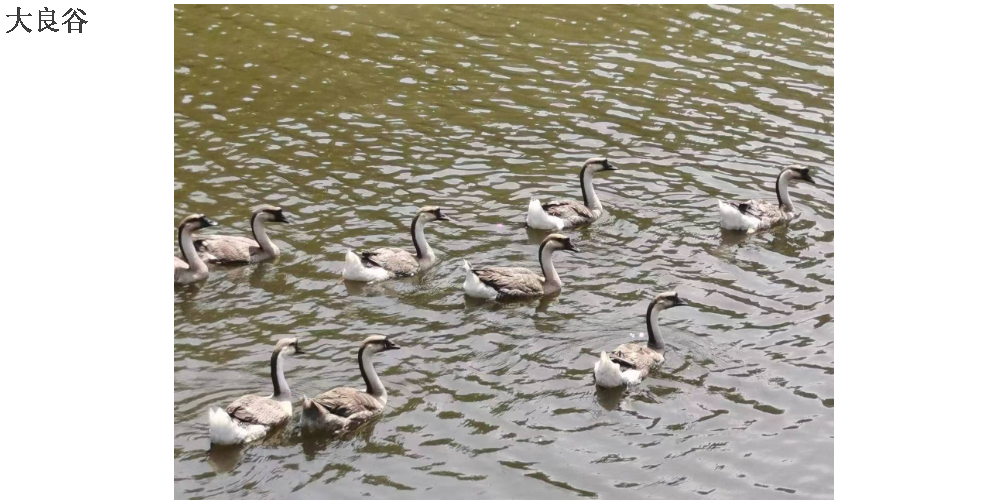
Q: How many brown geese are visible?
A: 9